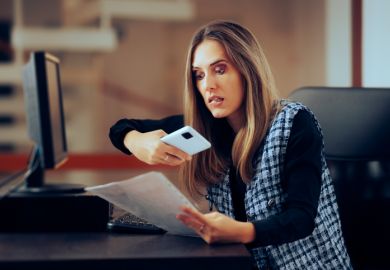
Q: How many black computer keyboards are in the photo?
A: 1